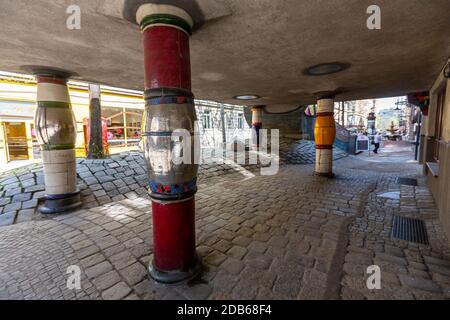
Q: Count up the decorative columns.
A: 4